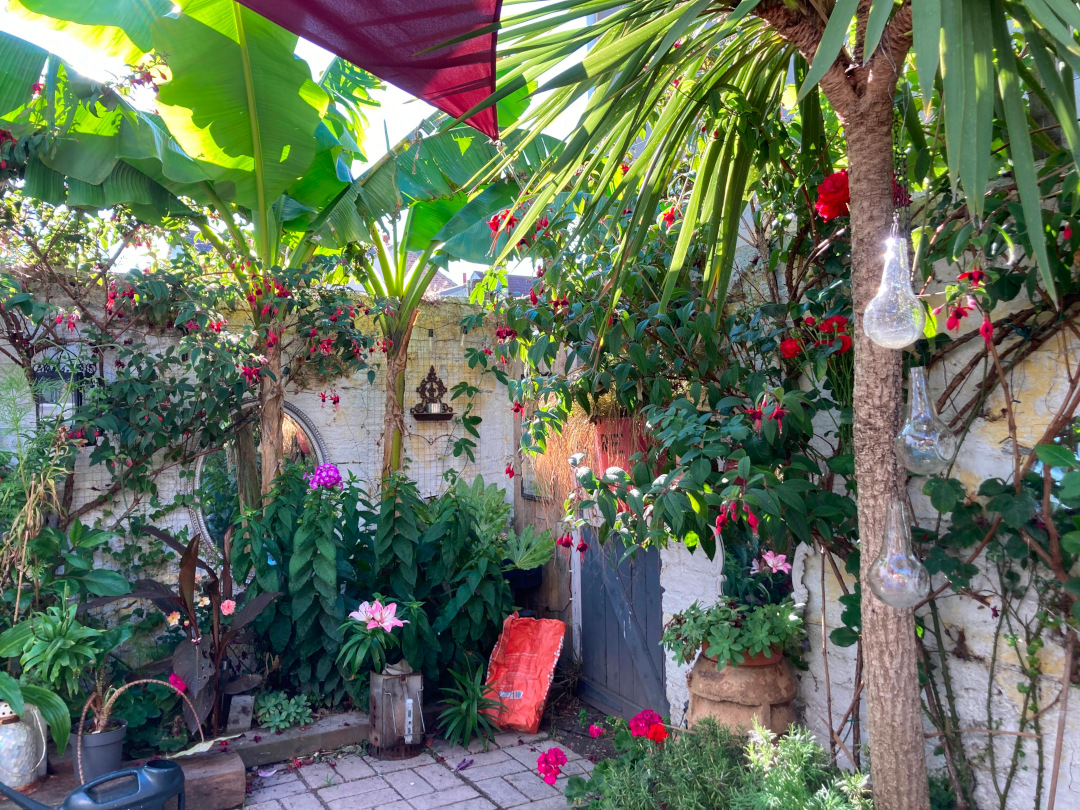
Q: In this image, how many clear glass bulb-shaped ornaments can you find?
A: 3